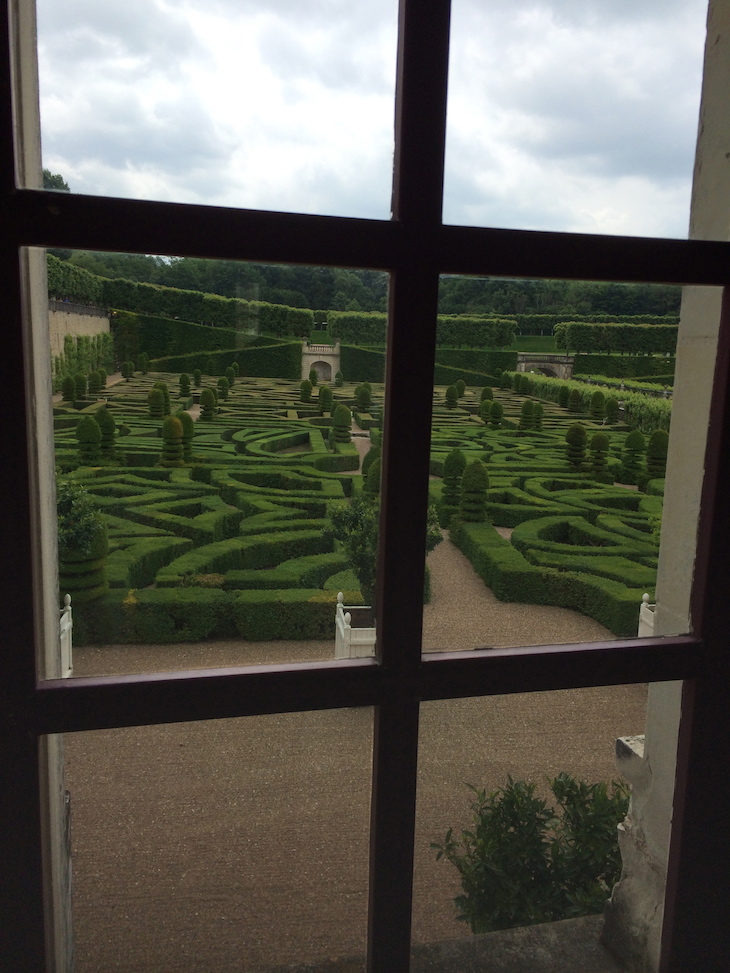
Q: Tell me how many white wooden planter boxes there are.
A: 3